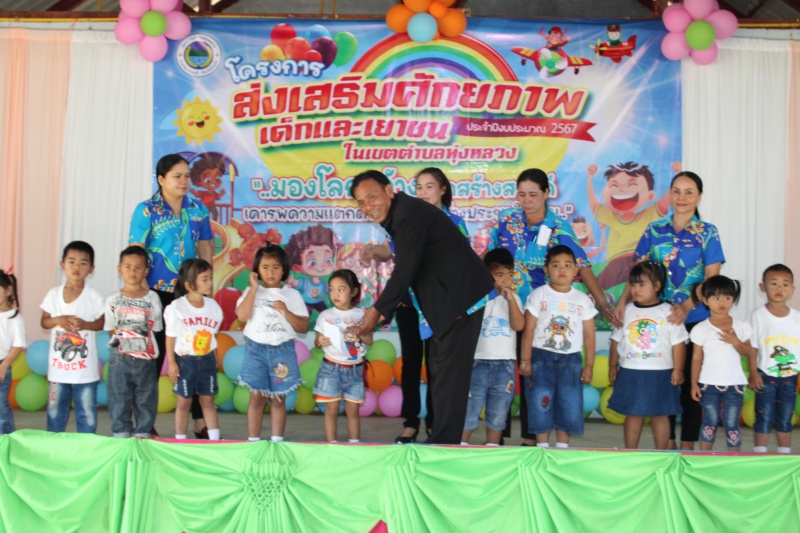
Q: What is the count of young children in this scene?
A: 11